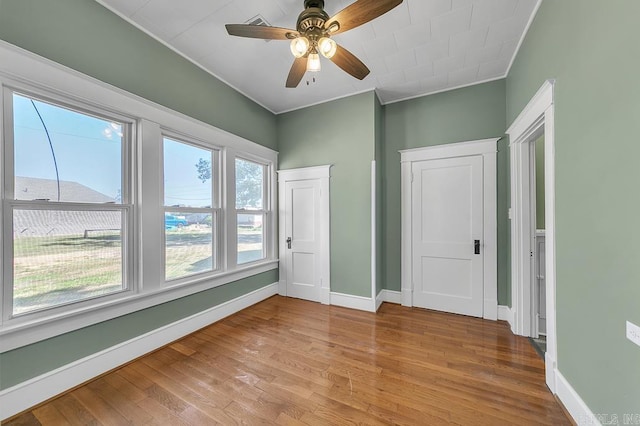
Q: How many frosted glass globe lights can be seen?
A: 3